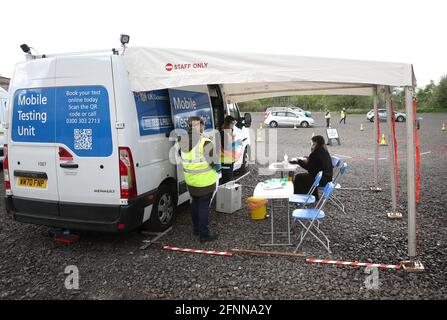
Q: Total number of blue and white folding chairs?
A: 4